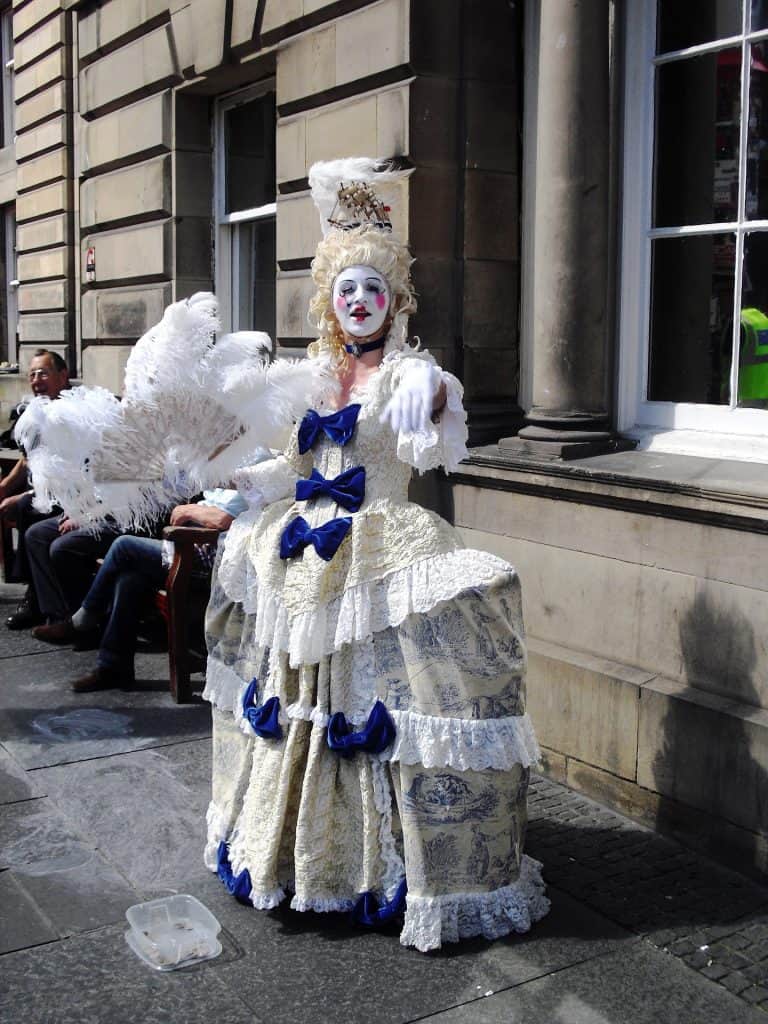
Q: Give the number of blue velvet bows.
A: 7